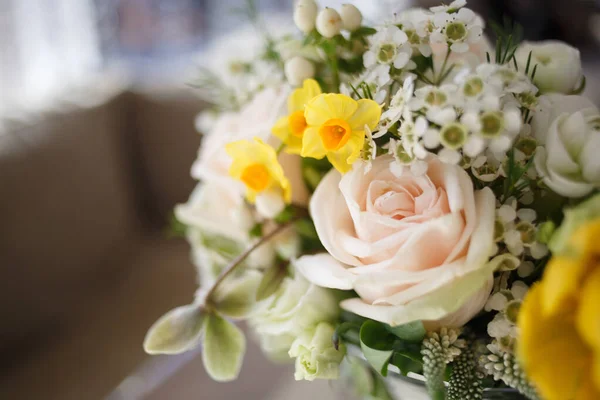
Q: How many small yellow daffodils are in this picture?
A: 3